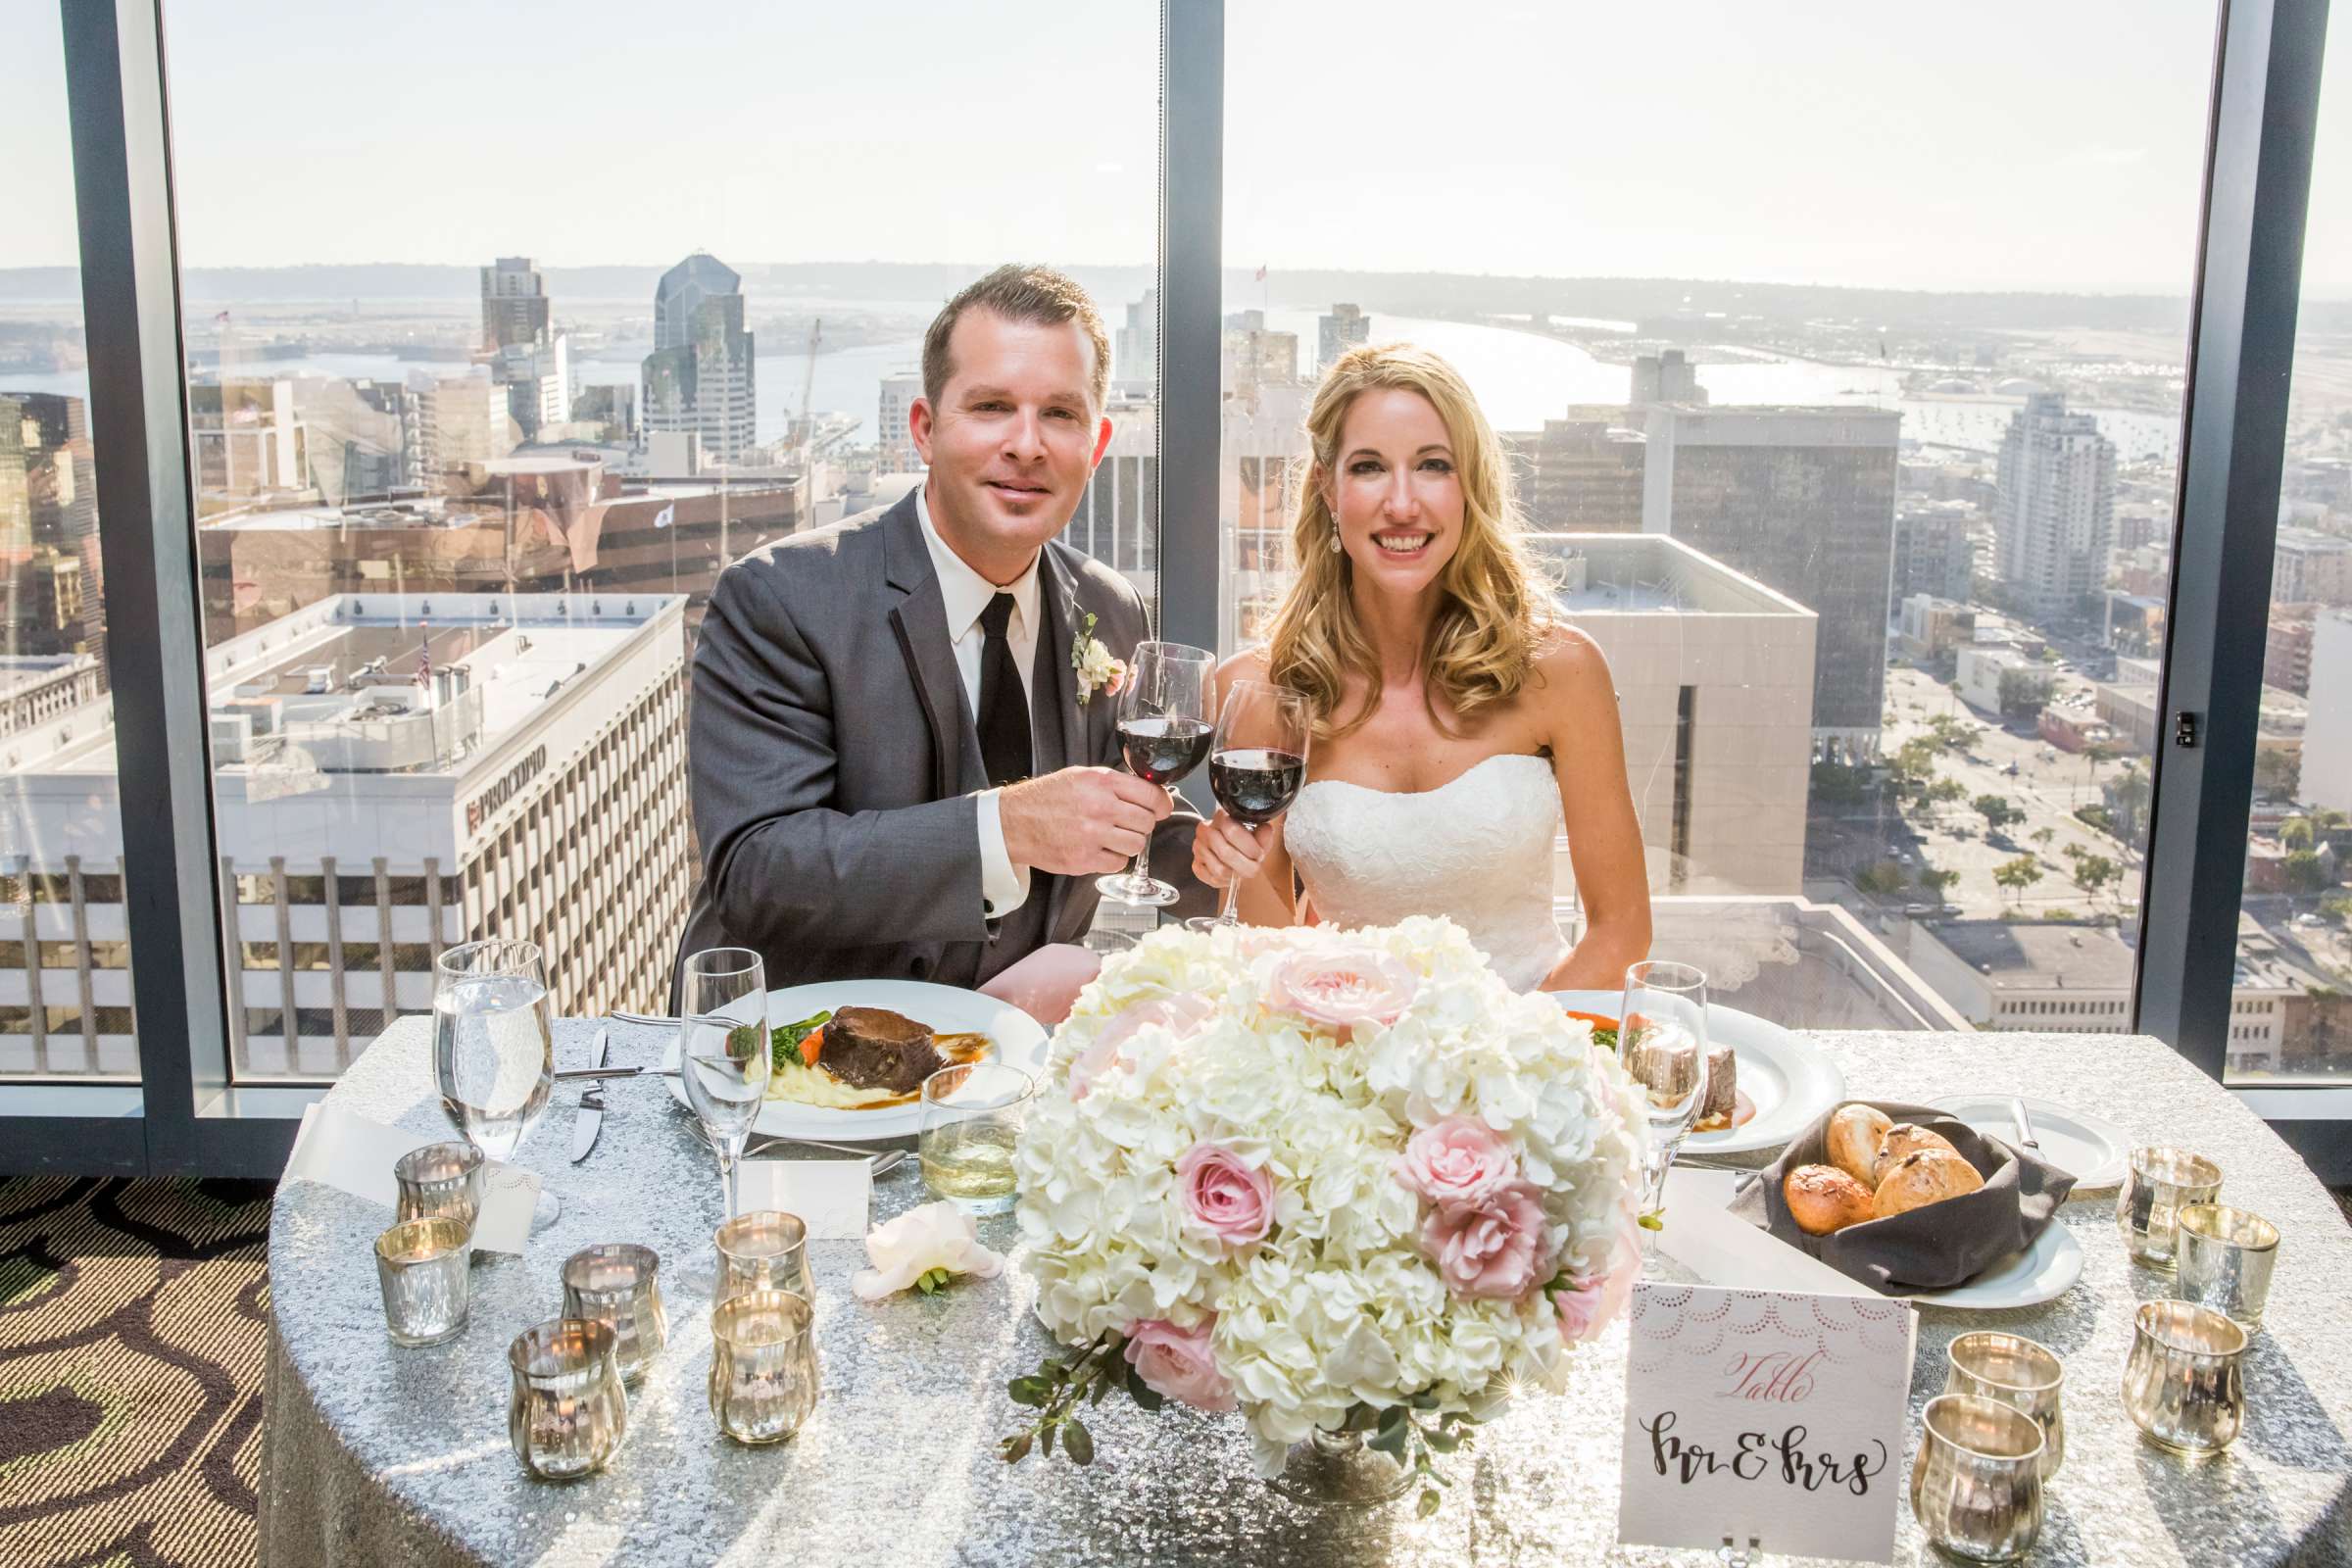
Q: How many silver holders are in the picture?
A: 11